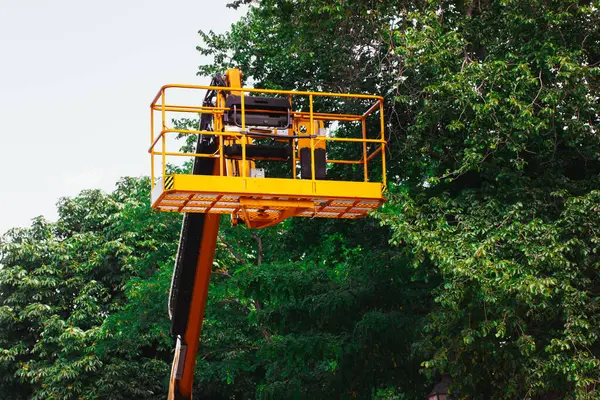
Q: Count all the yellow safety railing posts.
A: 8